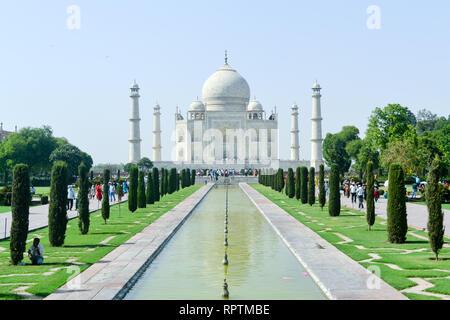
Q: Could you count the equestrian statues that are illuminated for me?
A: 0